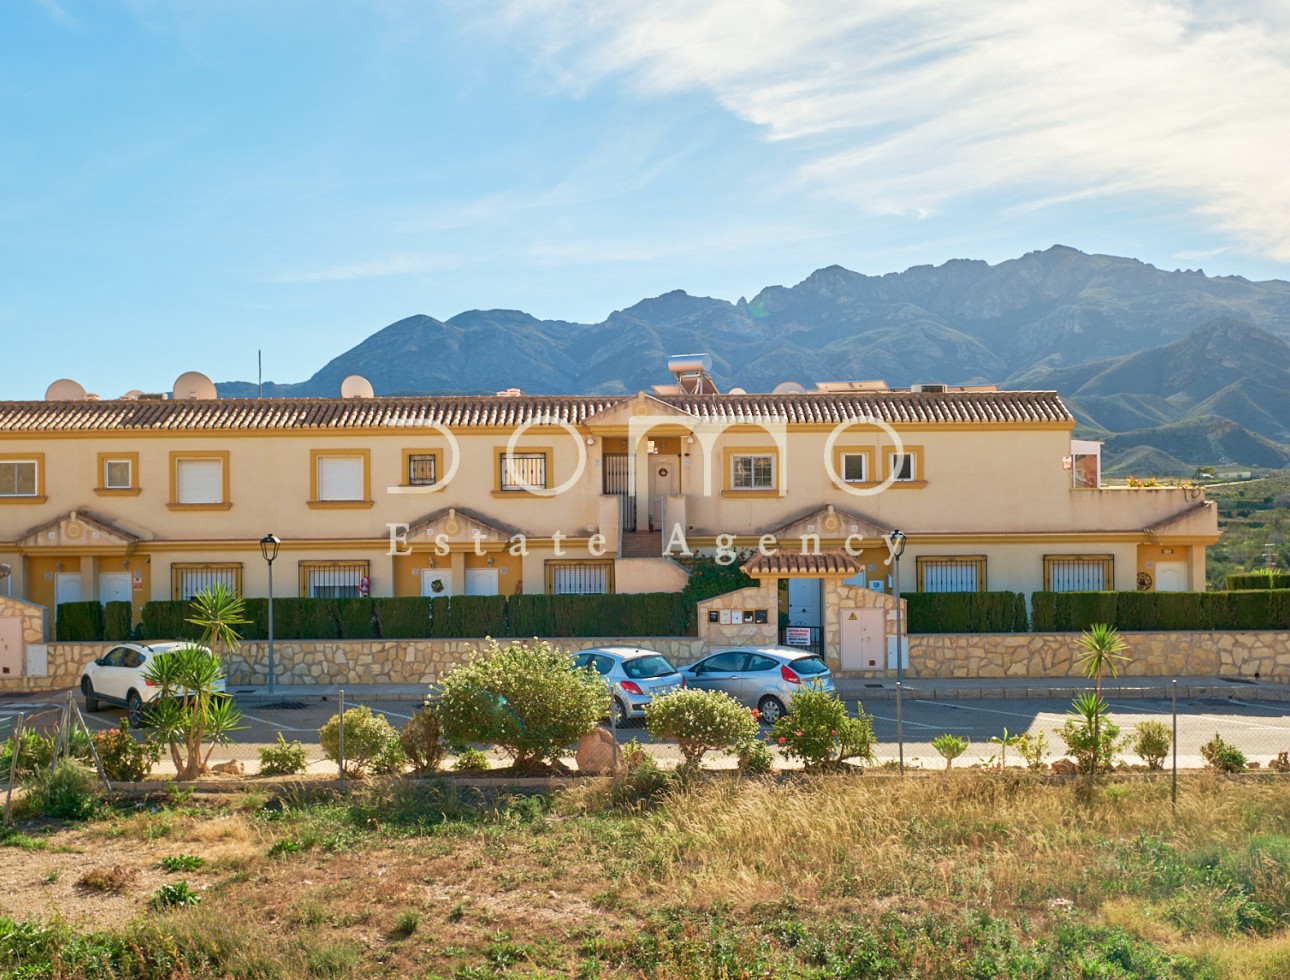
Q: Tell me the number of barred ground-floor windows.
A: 5